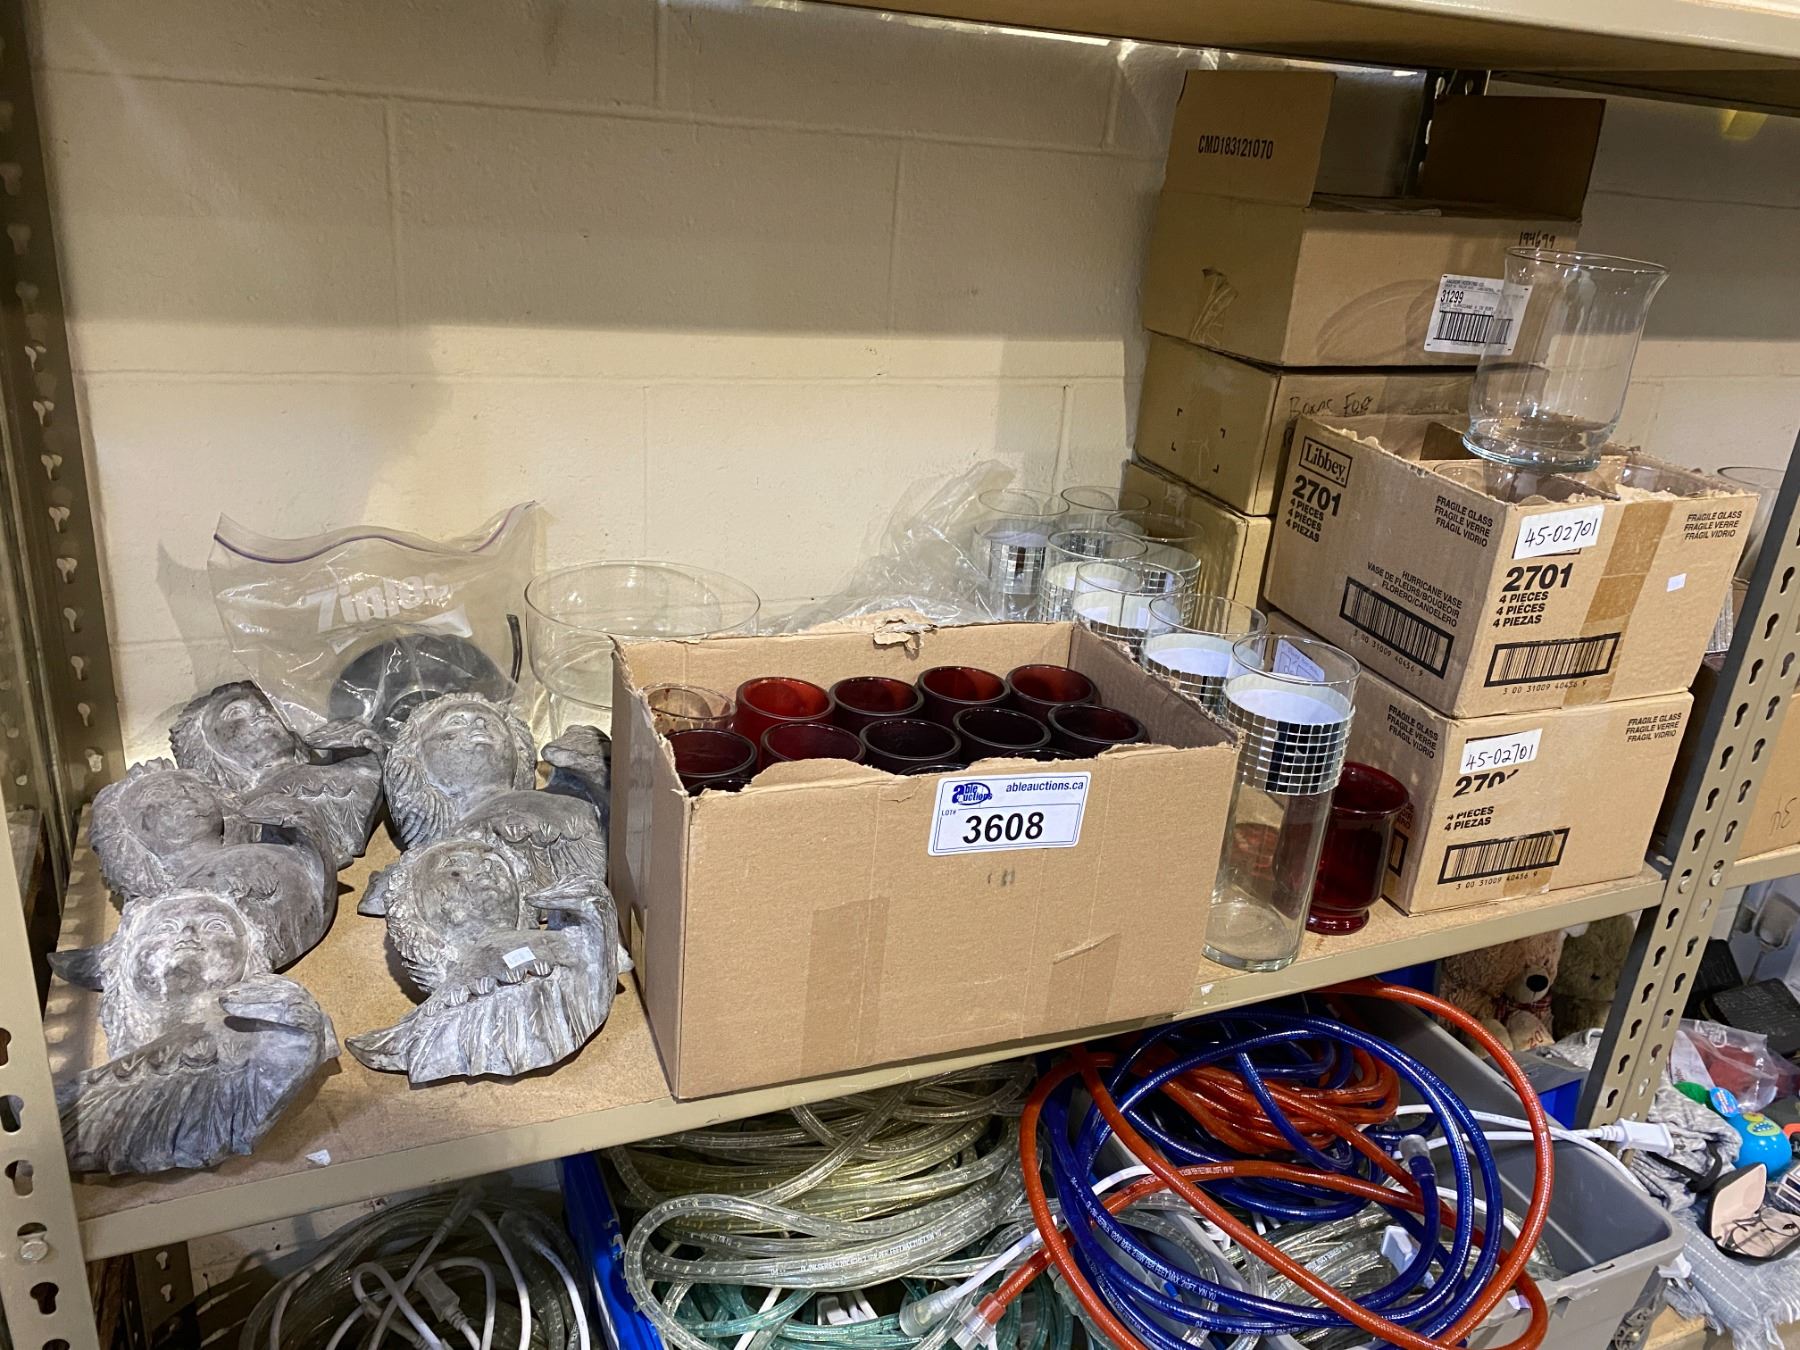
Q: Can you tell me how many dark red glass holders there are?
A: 13